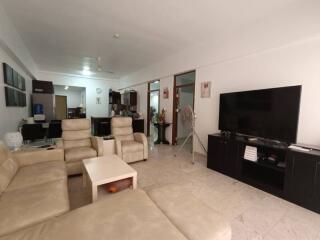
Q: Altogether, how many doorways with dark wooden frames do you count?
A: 2